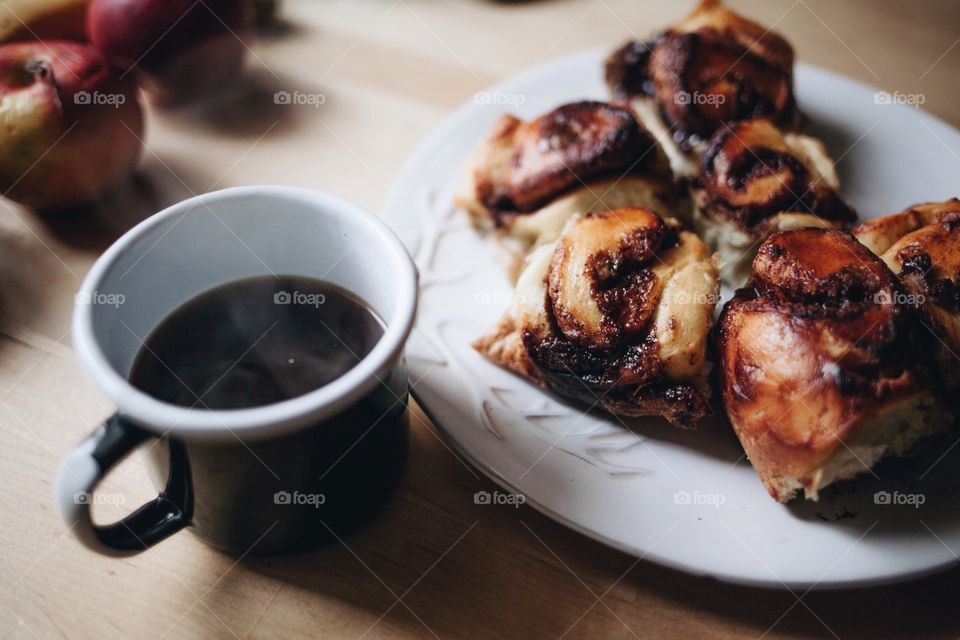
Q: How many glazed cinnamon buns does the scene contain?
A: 6